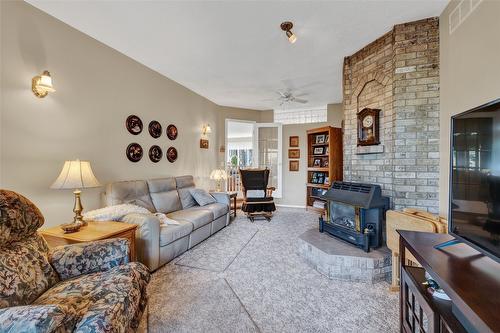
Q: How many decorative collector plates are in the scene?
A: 6